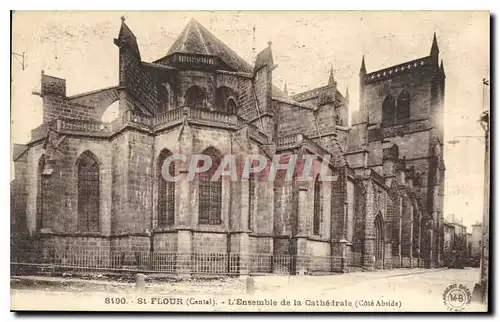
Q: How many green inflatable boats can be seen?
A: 0